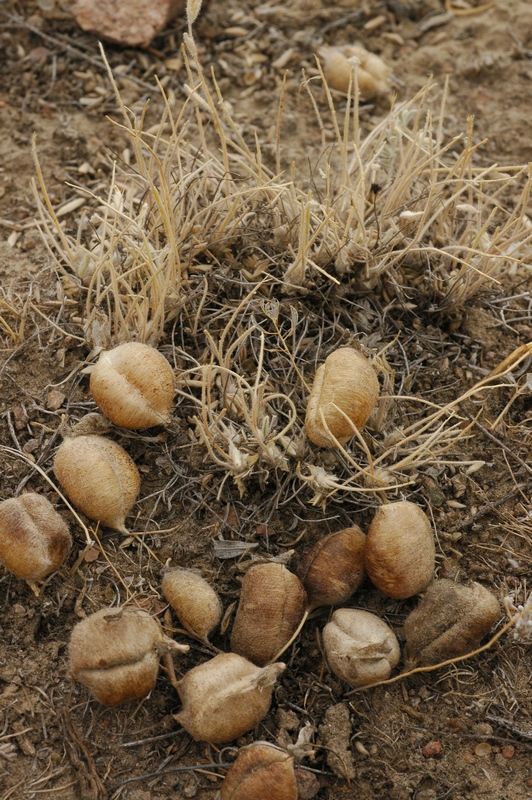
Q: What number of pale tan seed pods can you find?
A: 14